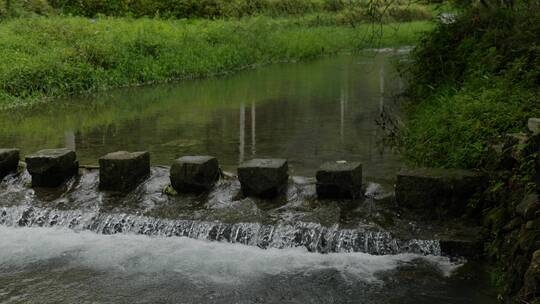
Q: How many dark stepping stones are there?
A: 7